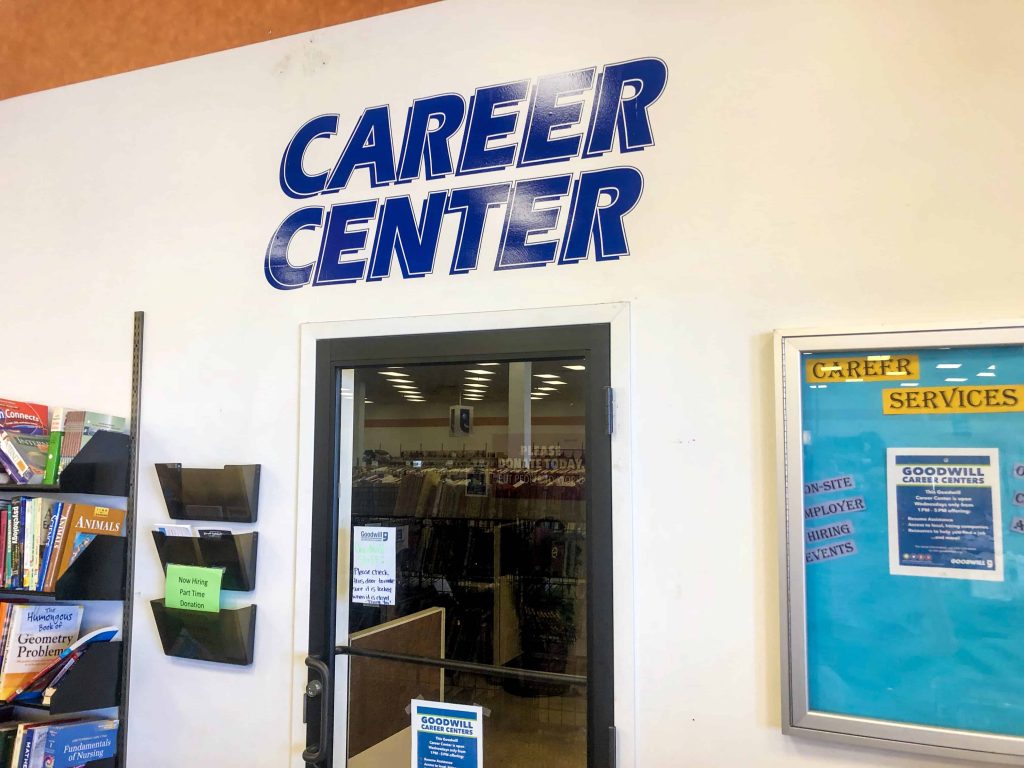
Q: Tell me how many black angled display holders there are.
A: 3